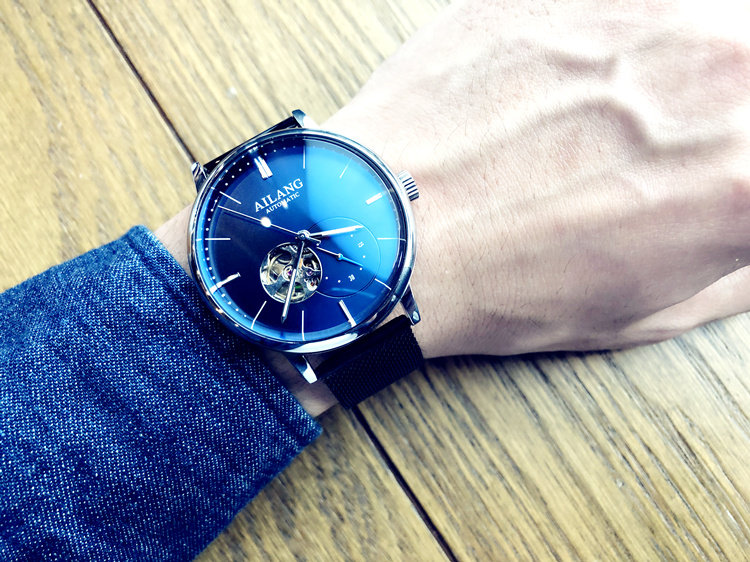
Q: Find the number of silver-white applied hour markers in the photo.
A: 12